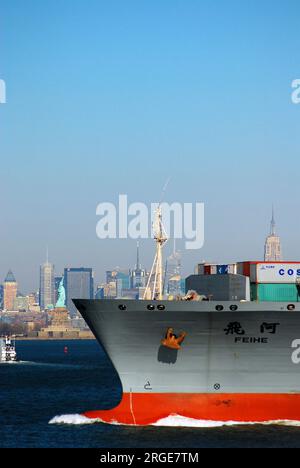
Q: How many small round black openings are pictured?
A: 6